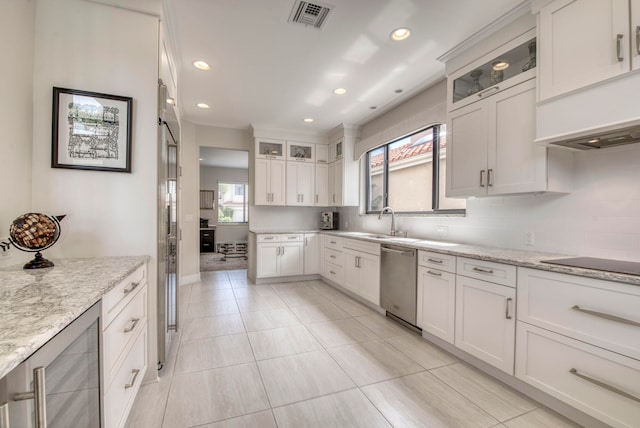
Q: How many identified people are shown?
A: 0